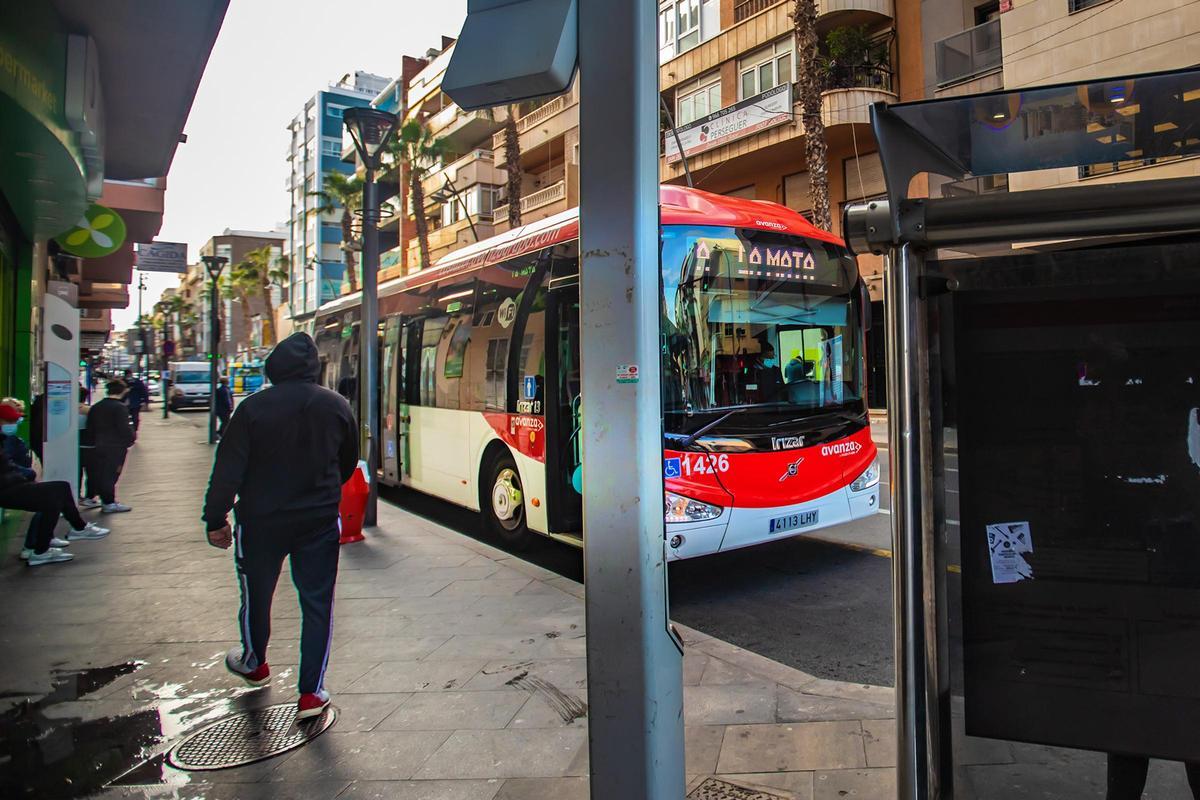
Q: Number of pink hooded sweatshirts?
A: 0